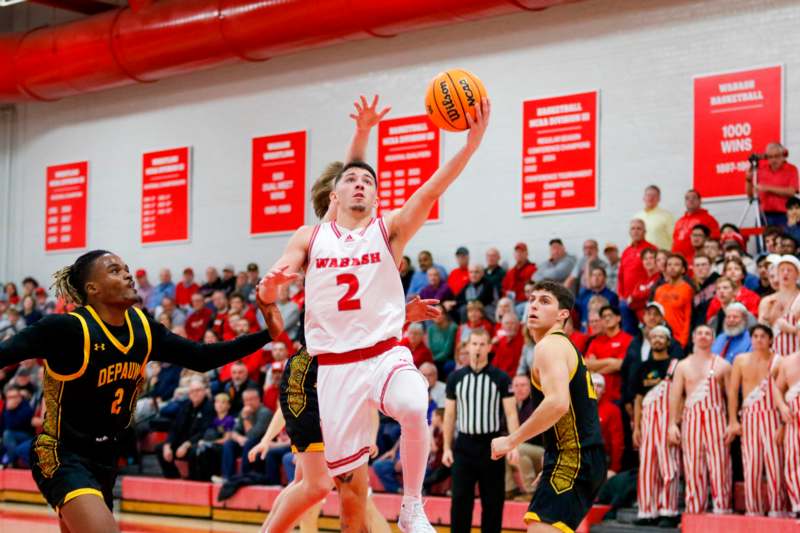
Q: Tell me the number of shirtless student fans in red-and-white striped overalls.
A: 4